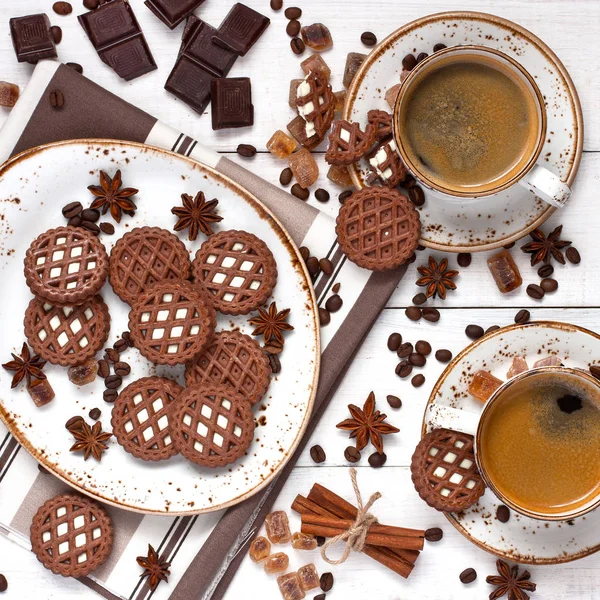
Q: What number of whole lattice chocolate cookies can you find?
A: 11